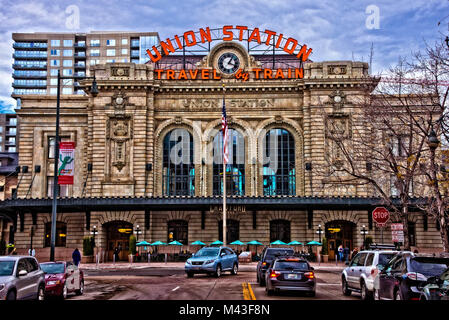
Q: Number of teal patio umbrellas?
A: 10